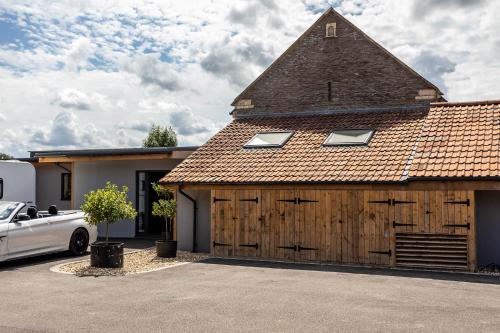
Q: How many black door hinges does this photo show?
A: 14